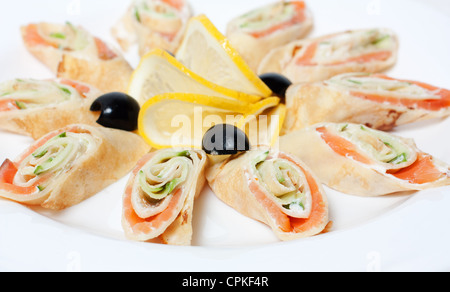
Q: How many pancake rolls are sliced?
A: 10